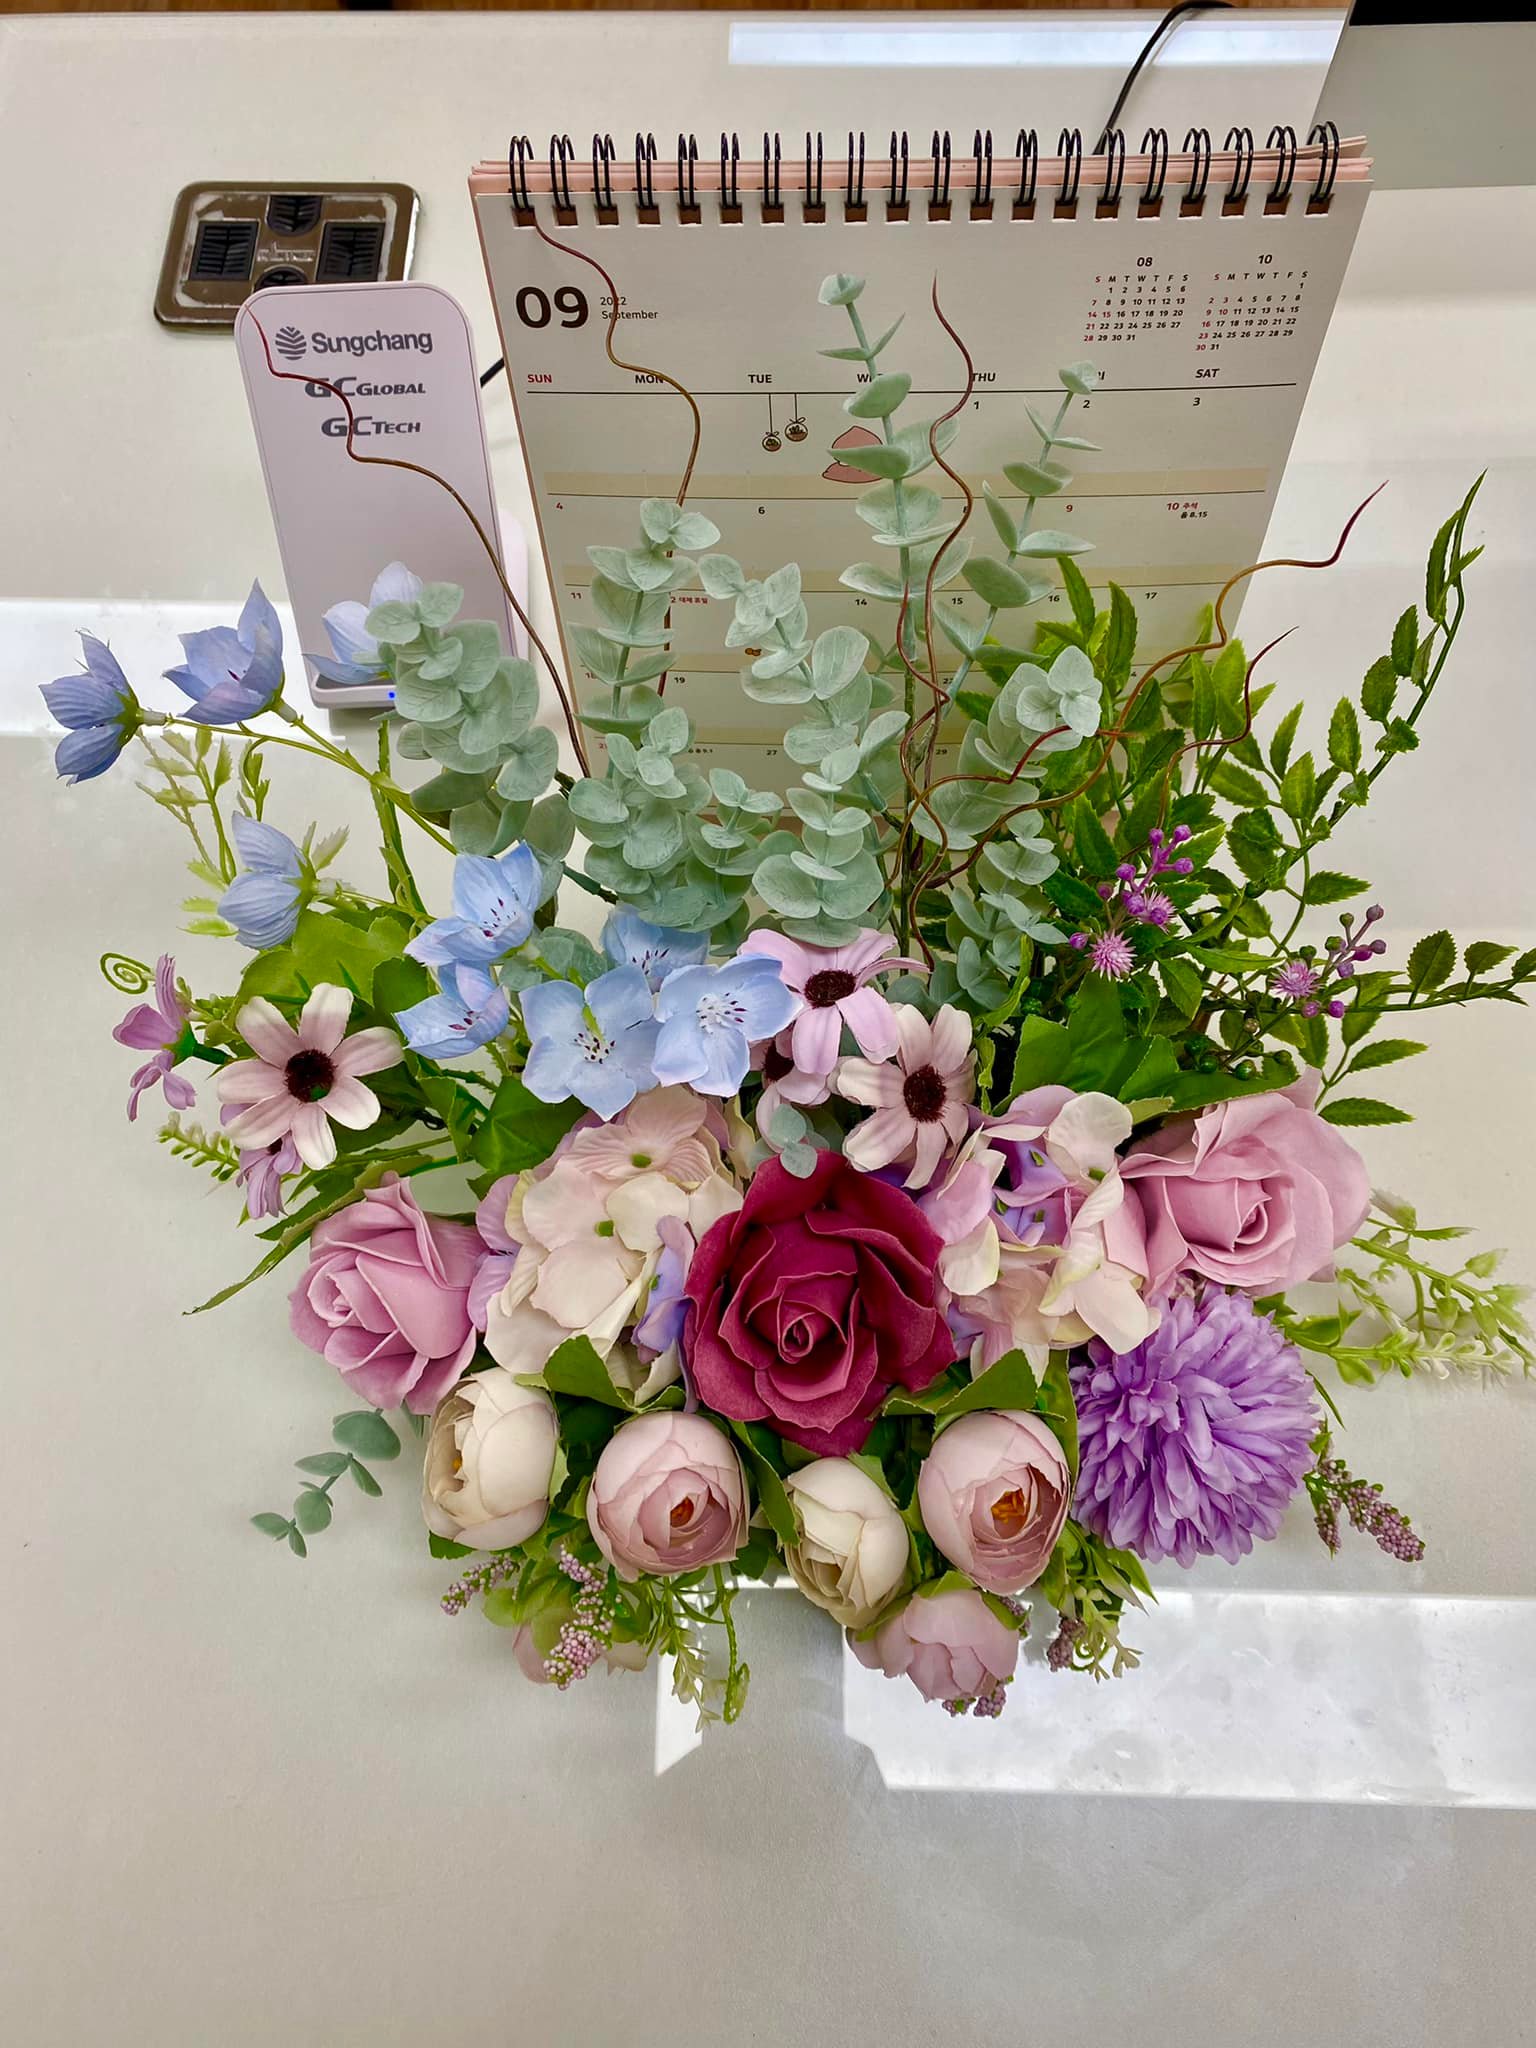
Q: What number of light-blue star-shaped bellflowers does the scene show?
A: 9